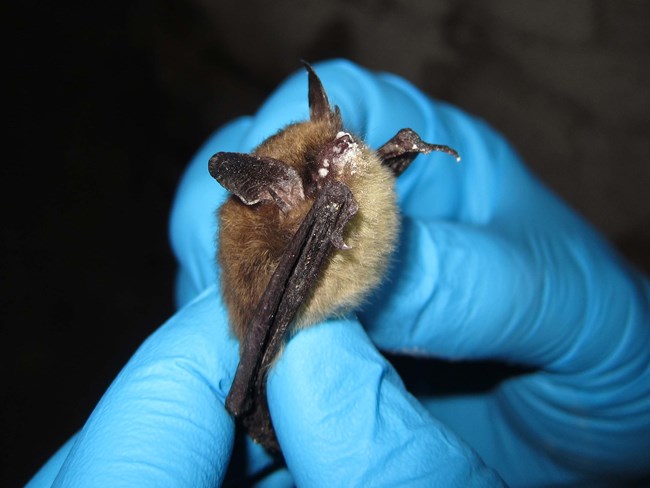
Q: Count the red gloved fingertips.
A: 0